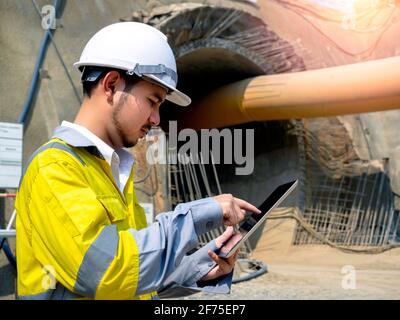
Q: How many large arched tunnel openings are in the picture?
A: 1